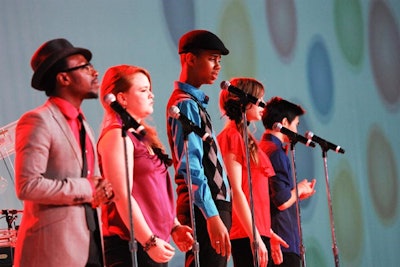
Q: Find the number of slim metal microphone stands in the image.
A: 5